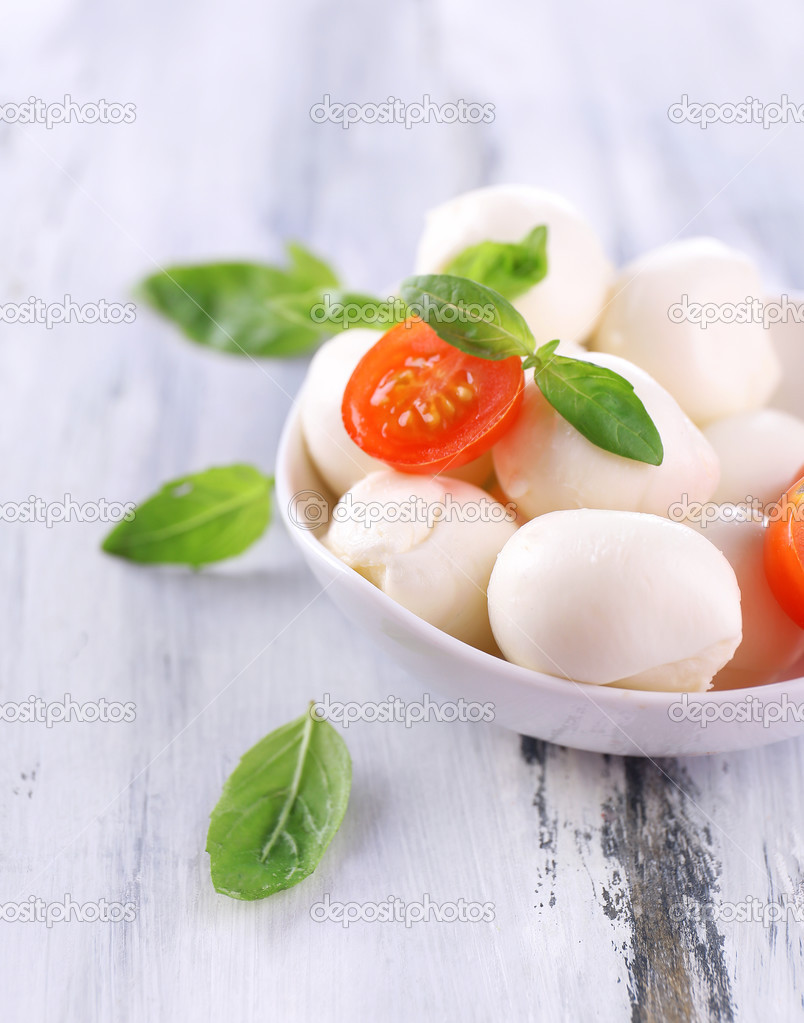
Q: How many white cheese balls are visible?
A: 8